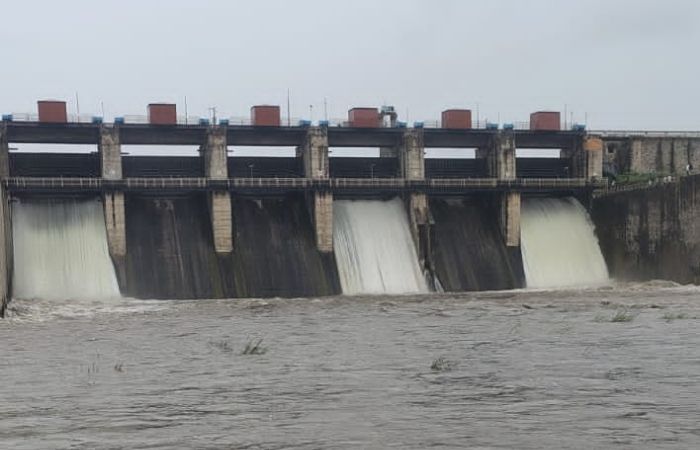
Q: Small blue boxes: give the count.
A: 12